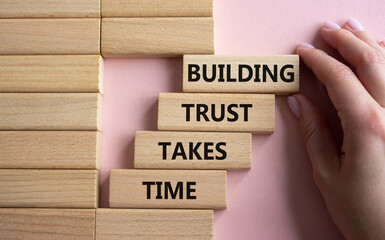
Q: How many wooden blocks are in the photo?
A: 14